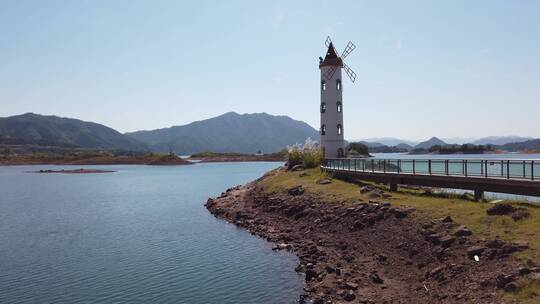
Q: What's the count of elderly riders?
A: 0